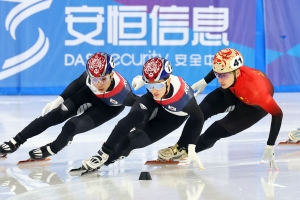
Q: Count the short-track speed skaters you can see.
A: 3